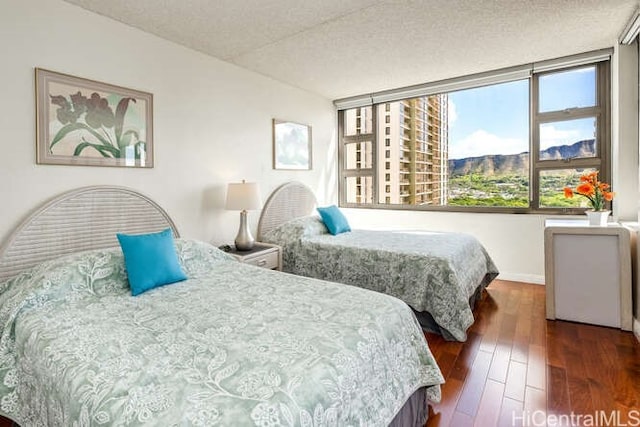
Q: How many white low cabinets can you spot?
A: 2